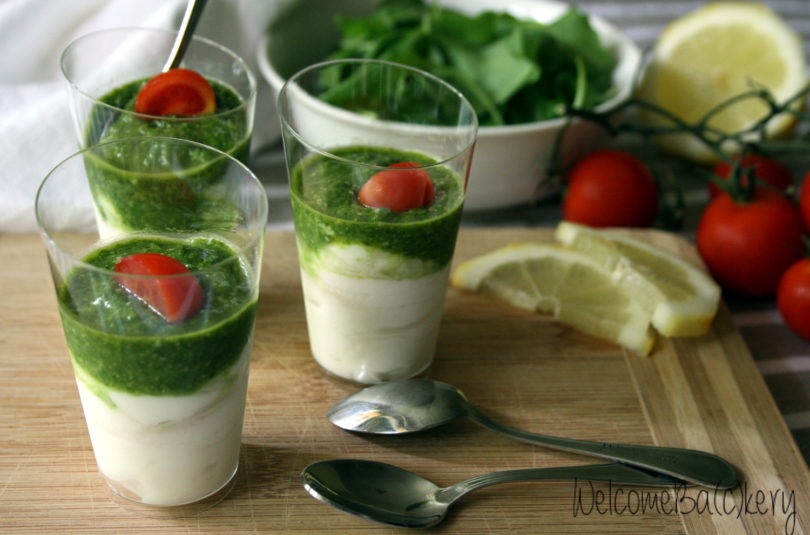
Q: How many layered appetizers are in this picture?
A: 3